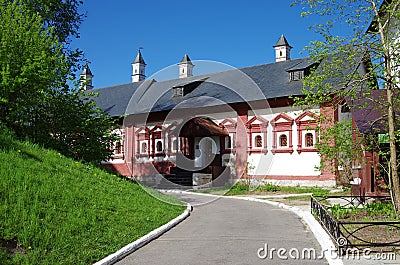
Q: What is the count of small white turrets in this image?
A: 4